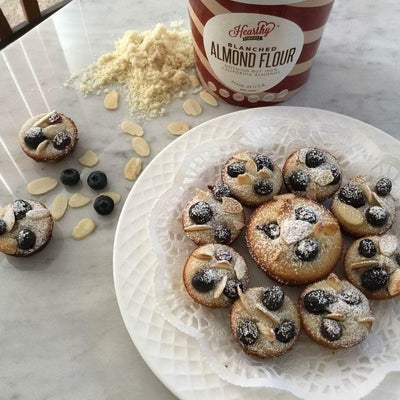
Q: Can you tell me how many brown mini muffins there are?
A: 11